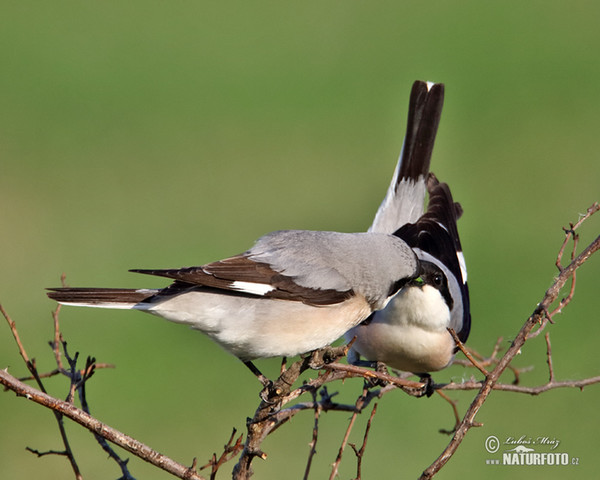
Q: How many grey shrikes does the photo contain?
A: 2